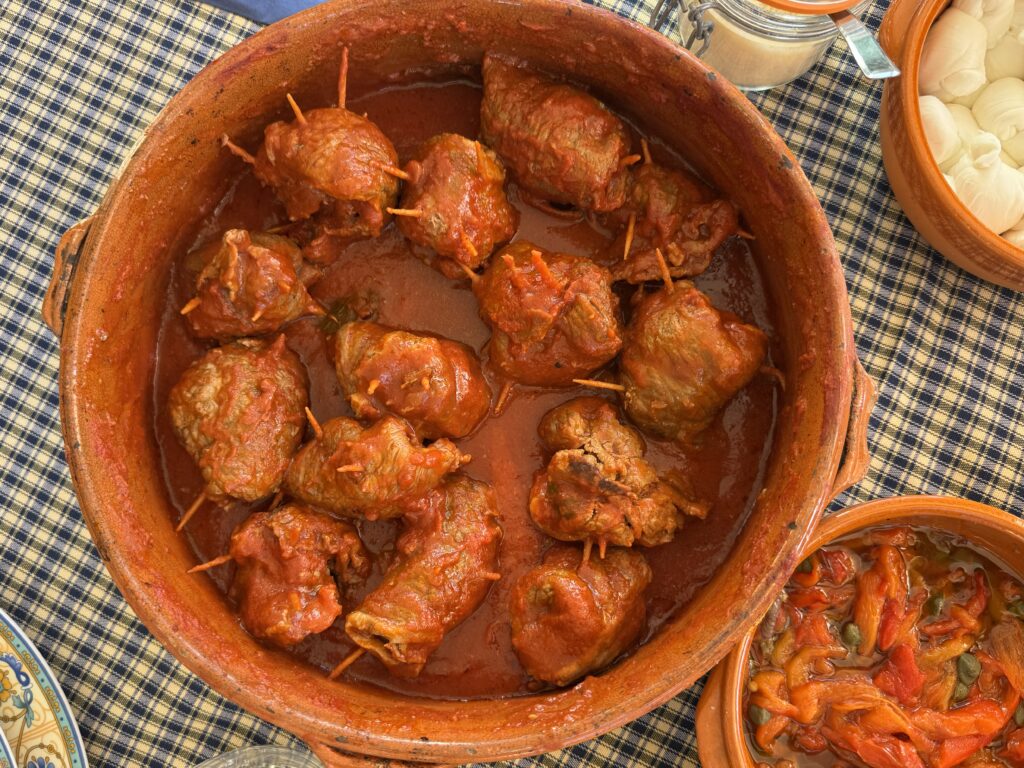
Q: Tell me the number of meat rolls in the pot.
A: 14